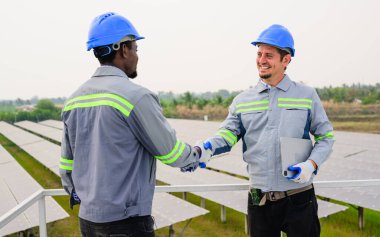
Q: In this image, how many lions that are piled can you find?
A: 0